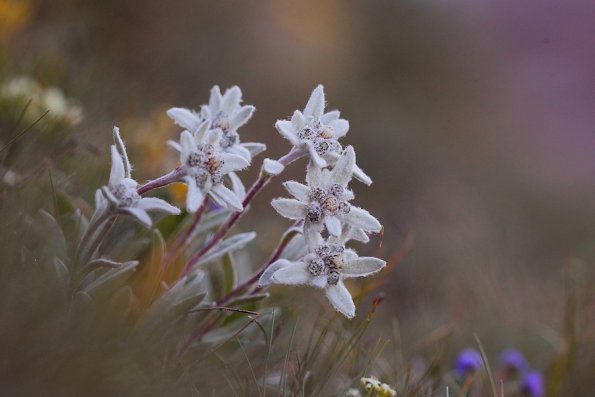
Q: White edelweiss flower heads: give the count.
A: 6